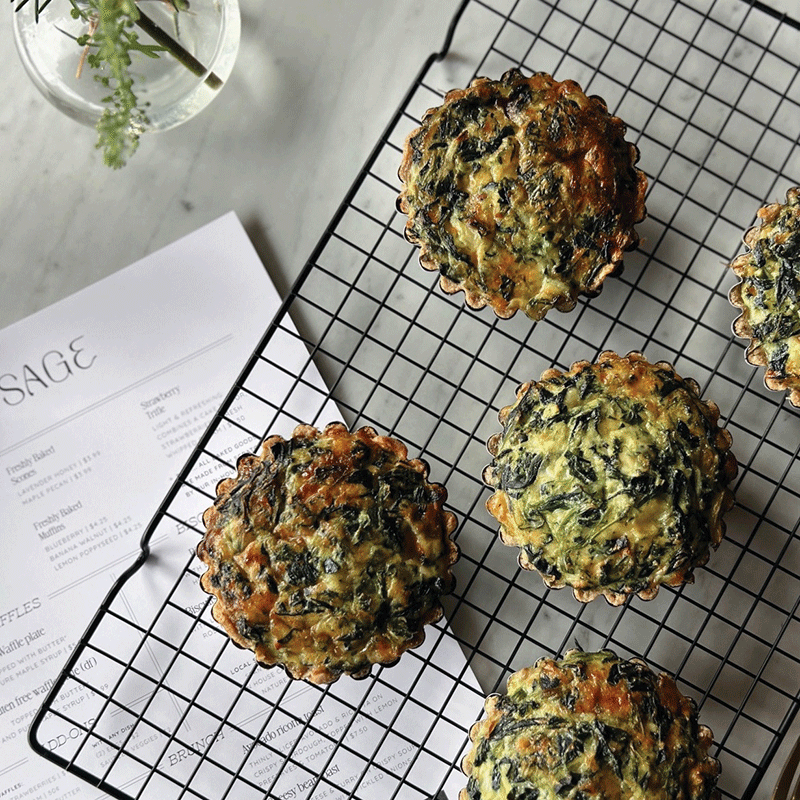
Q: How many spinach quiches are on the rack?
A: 5